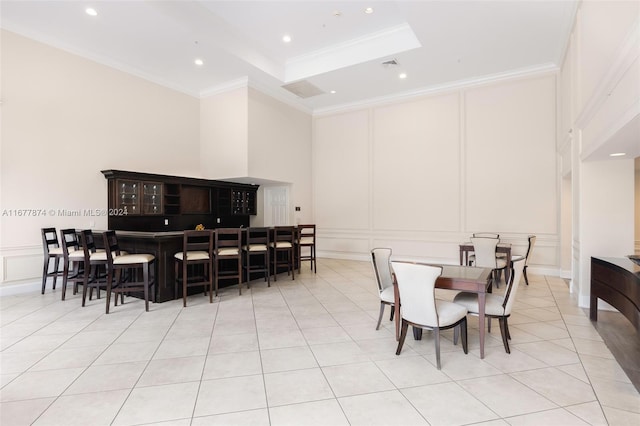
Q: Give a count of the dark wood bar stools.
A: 9